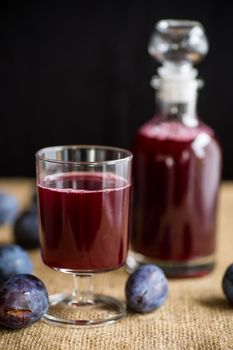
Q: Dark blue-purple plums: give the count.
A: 6